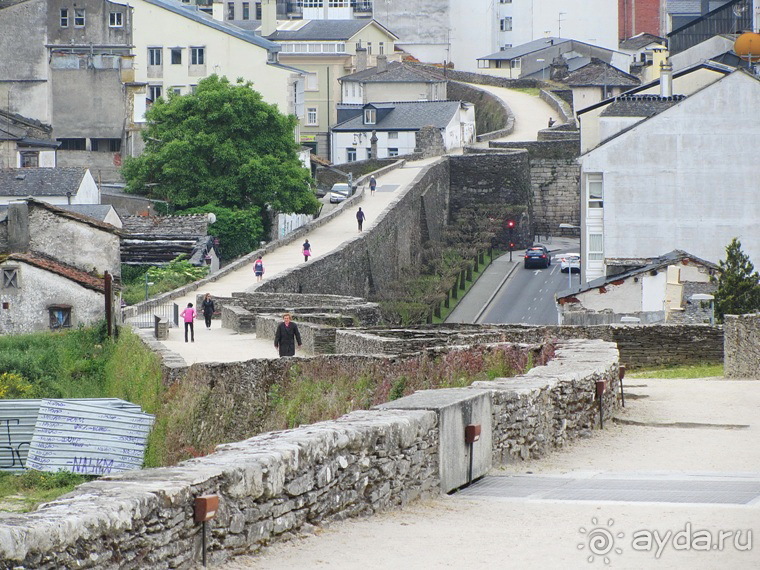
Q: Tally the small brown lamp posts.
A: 4